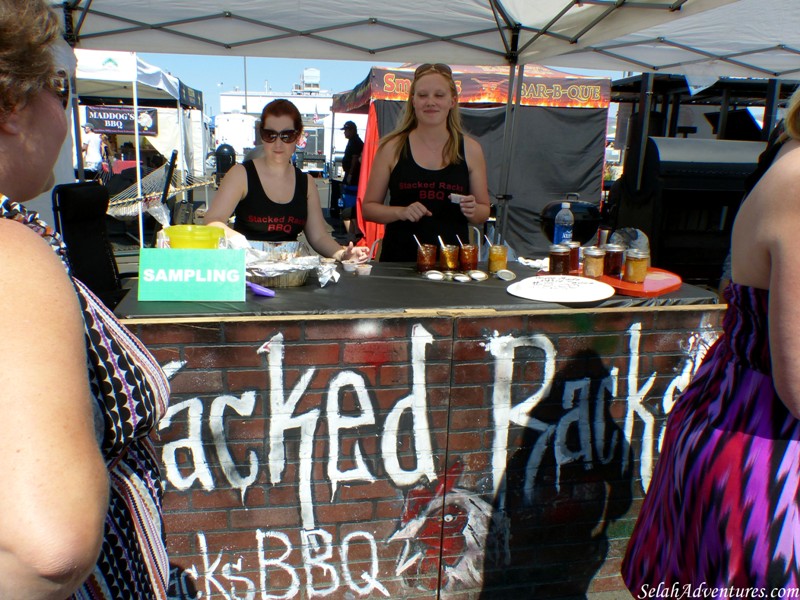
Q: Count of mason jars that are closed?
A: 5